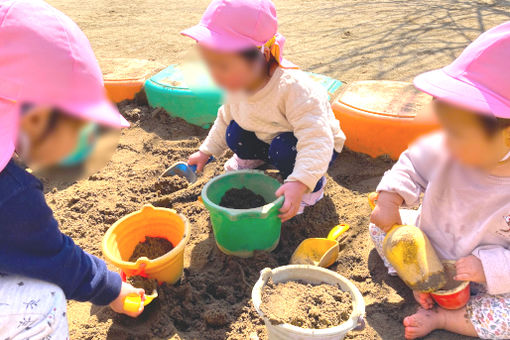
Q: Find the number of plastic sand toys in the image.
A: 8